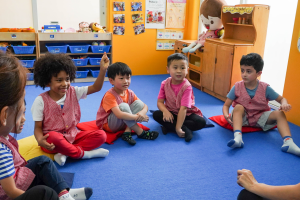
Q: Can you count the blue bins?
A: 11